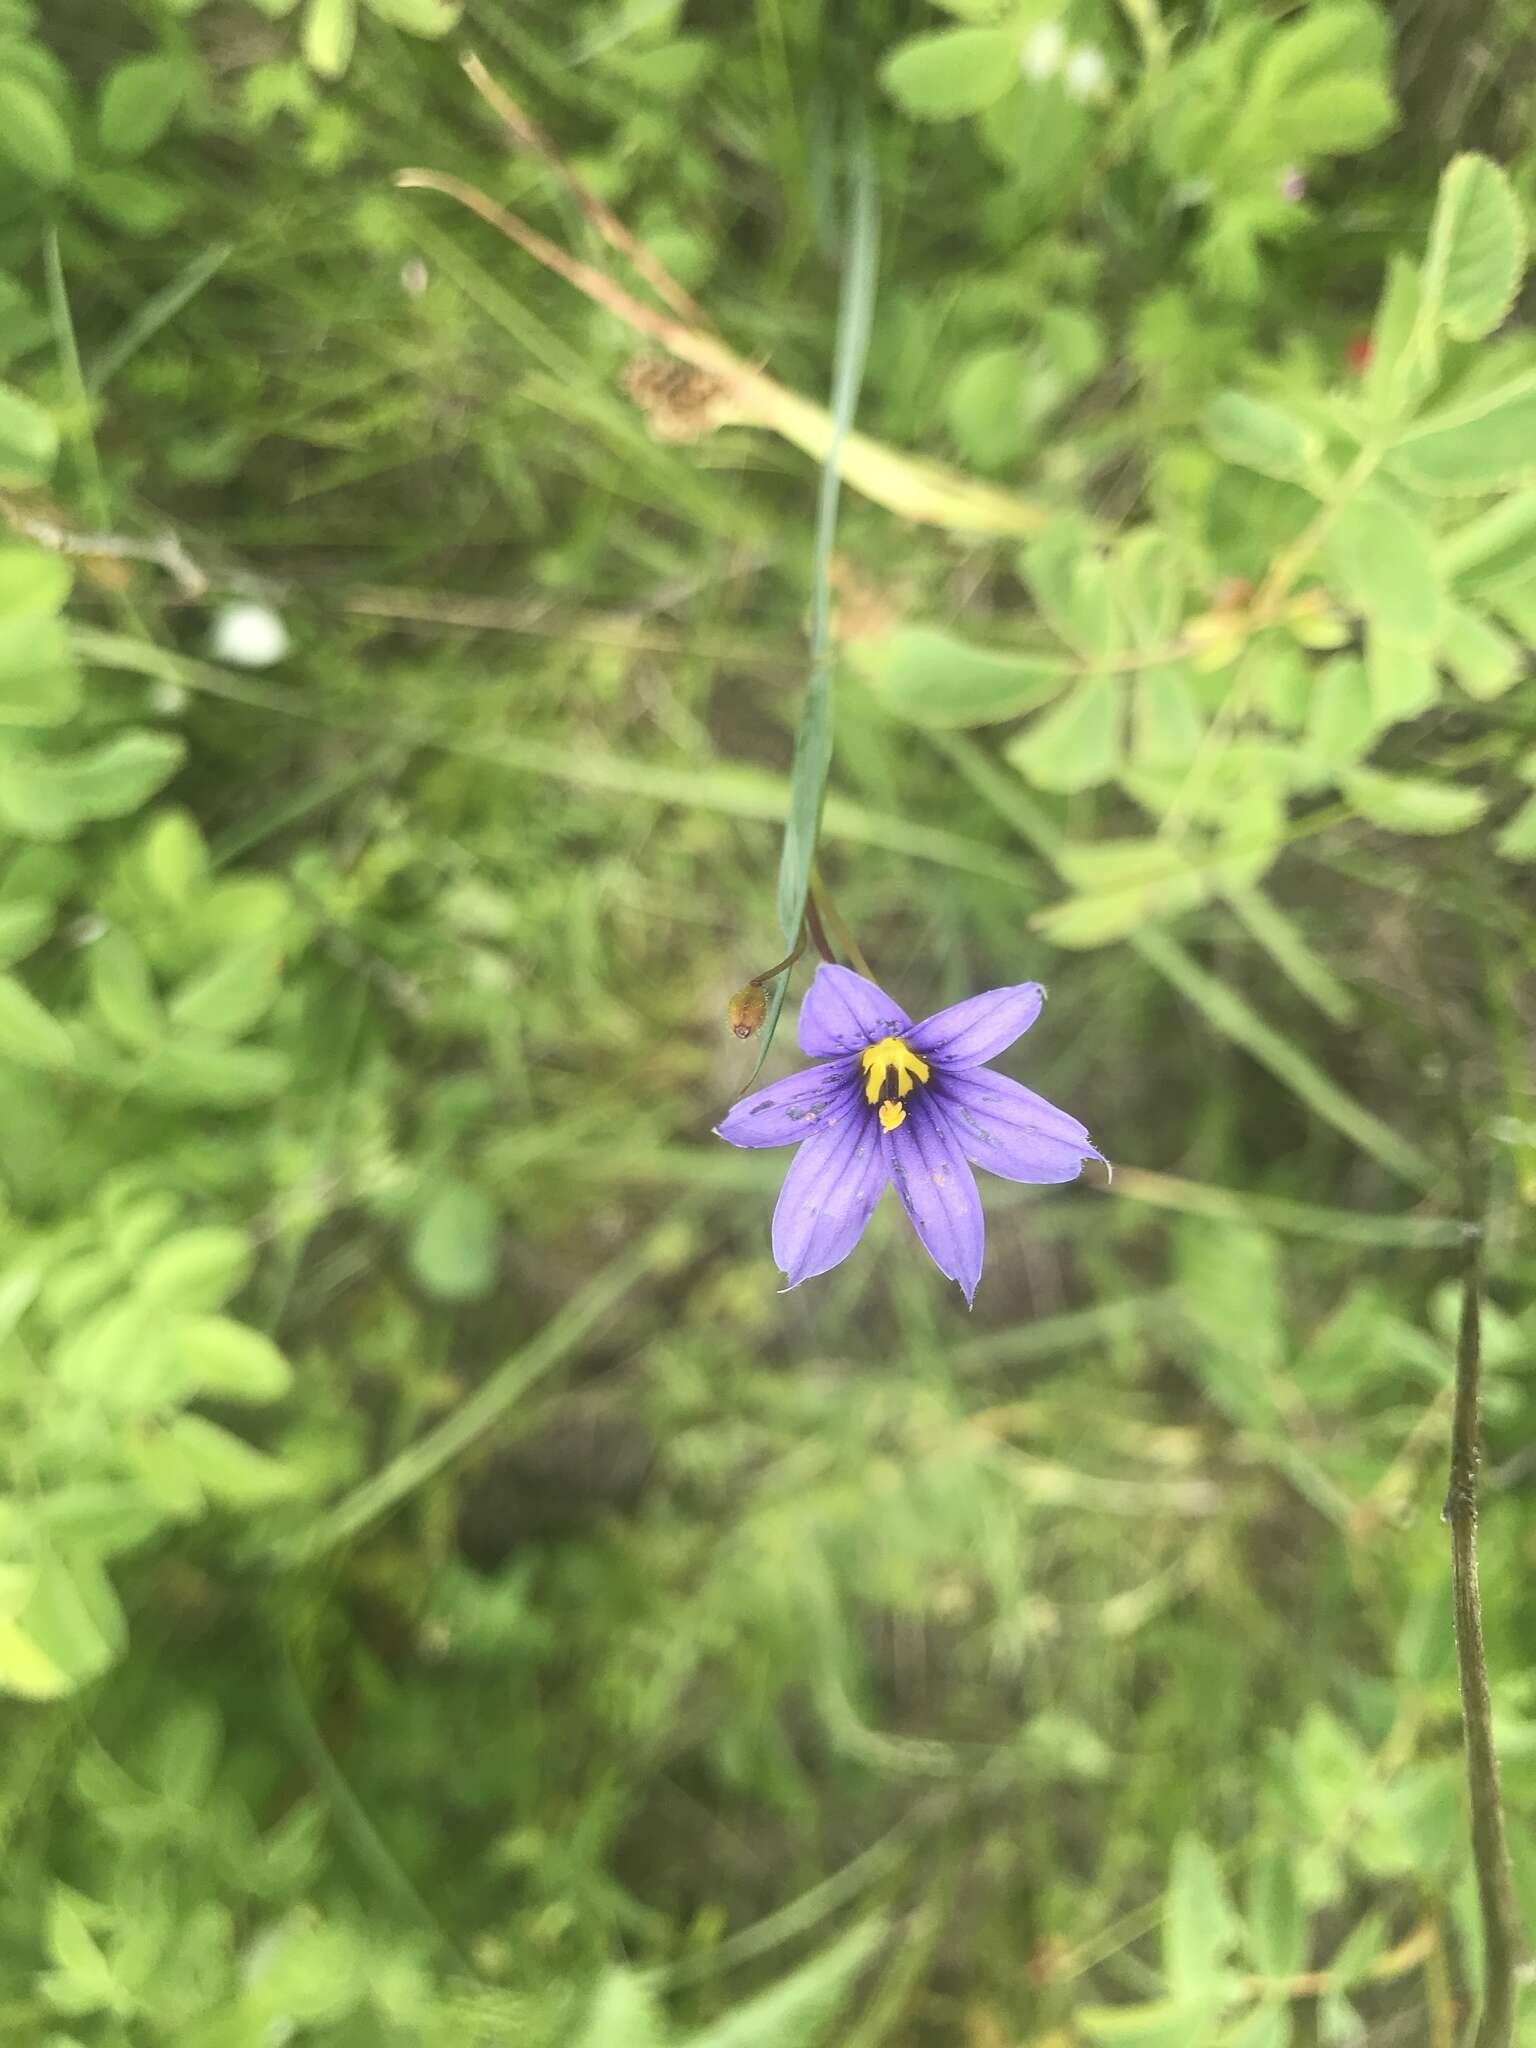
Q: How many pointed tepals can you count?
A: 6